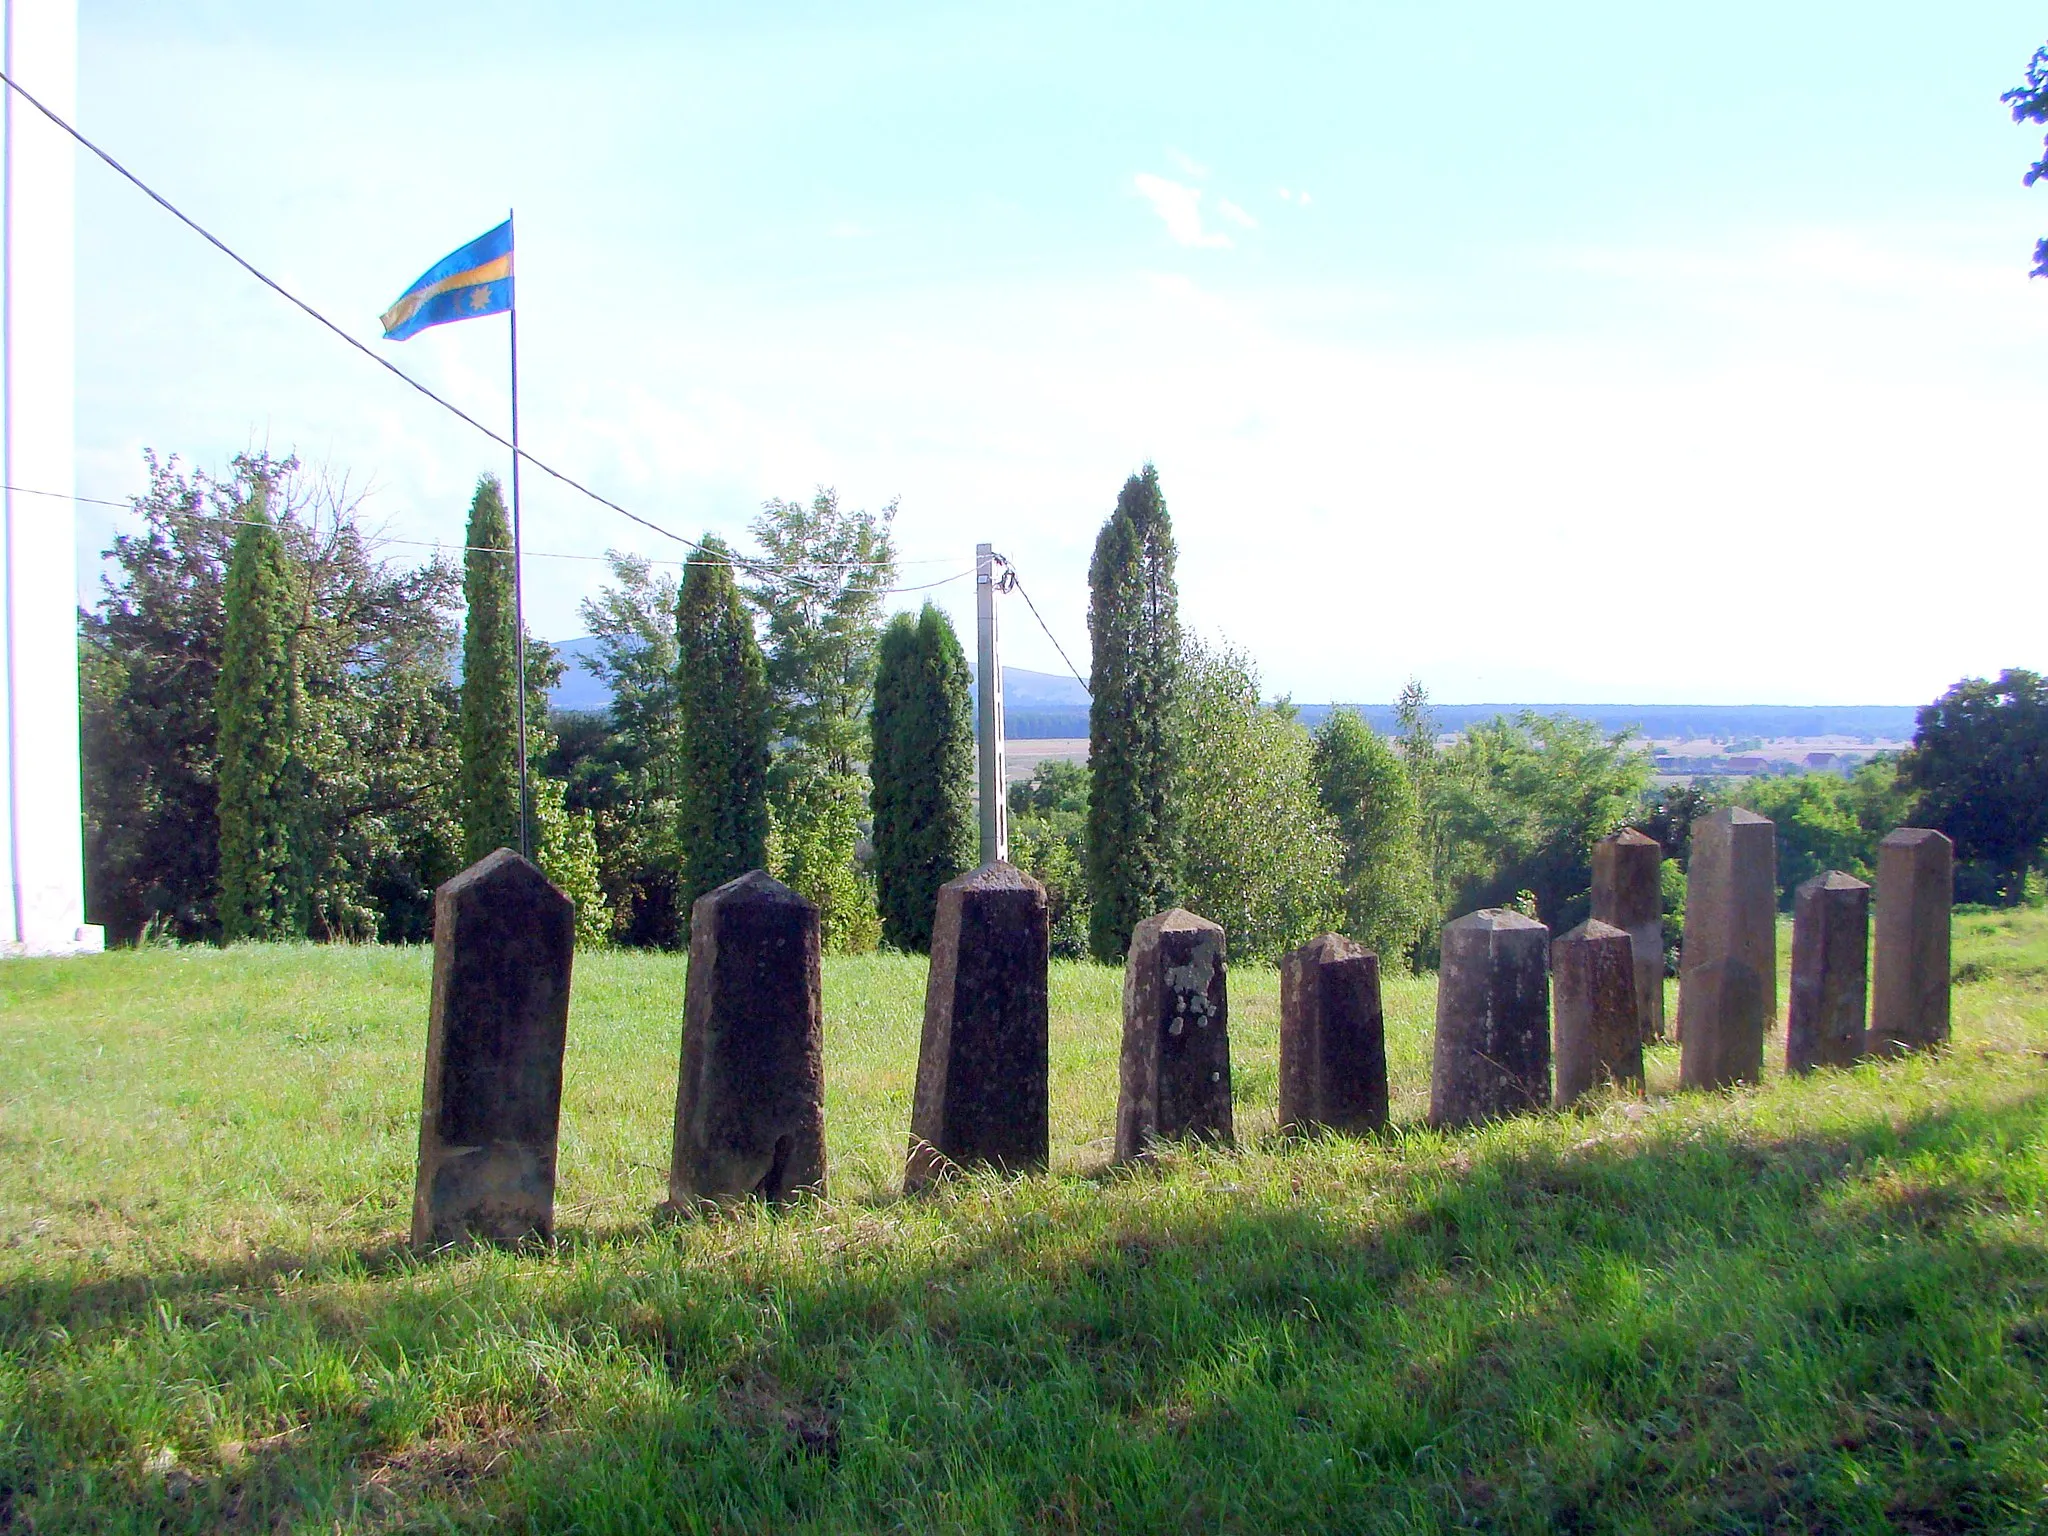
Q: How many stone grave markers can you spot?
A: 12